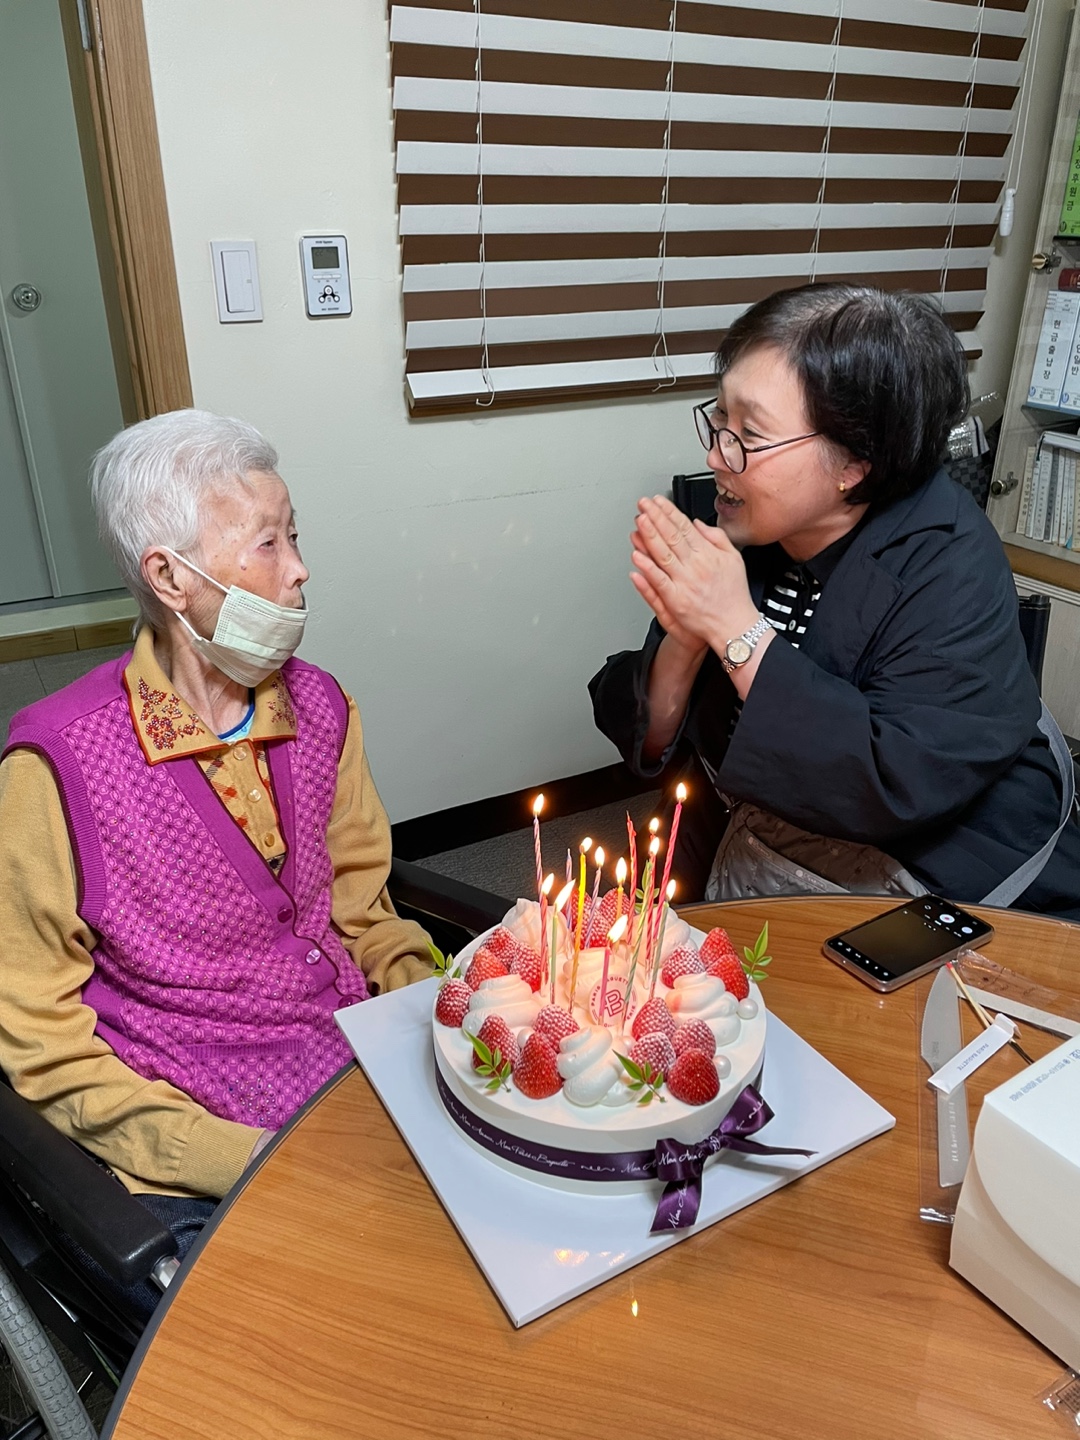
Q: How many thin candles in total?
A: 13